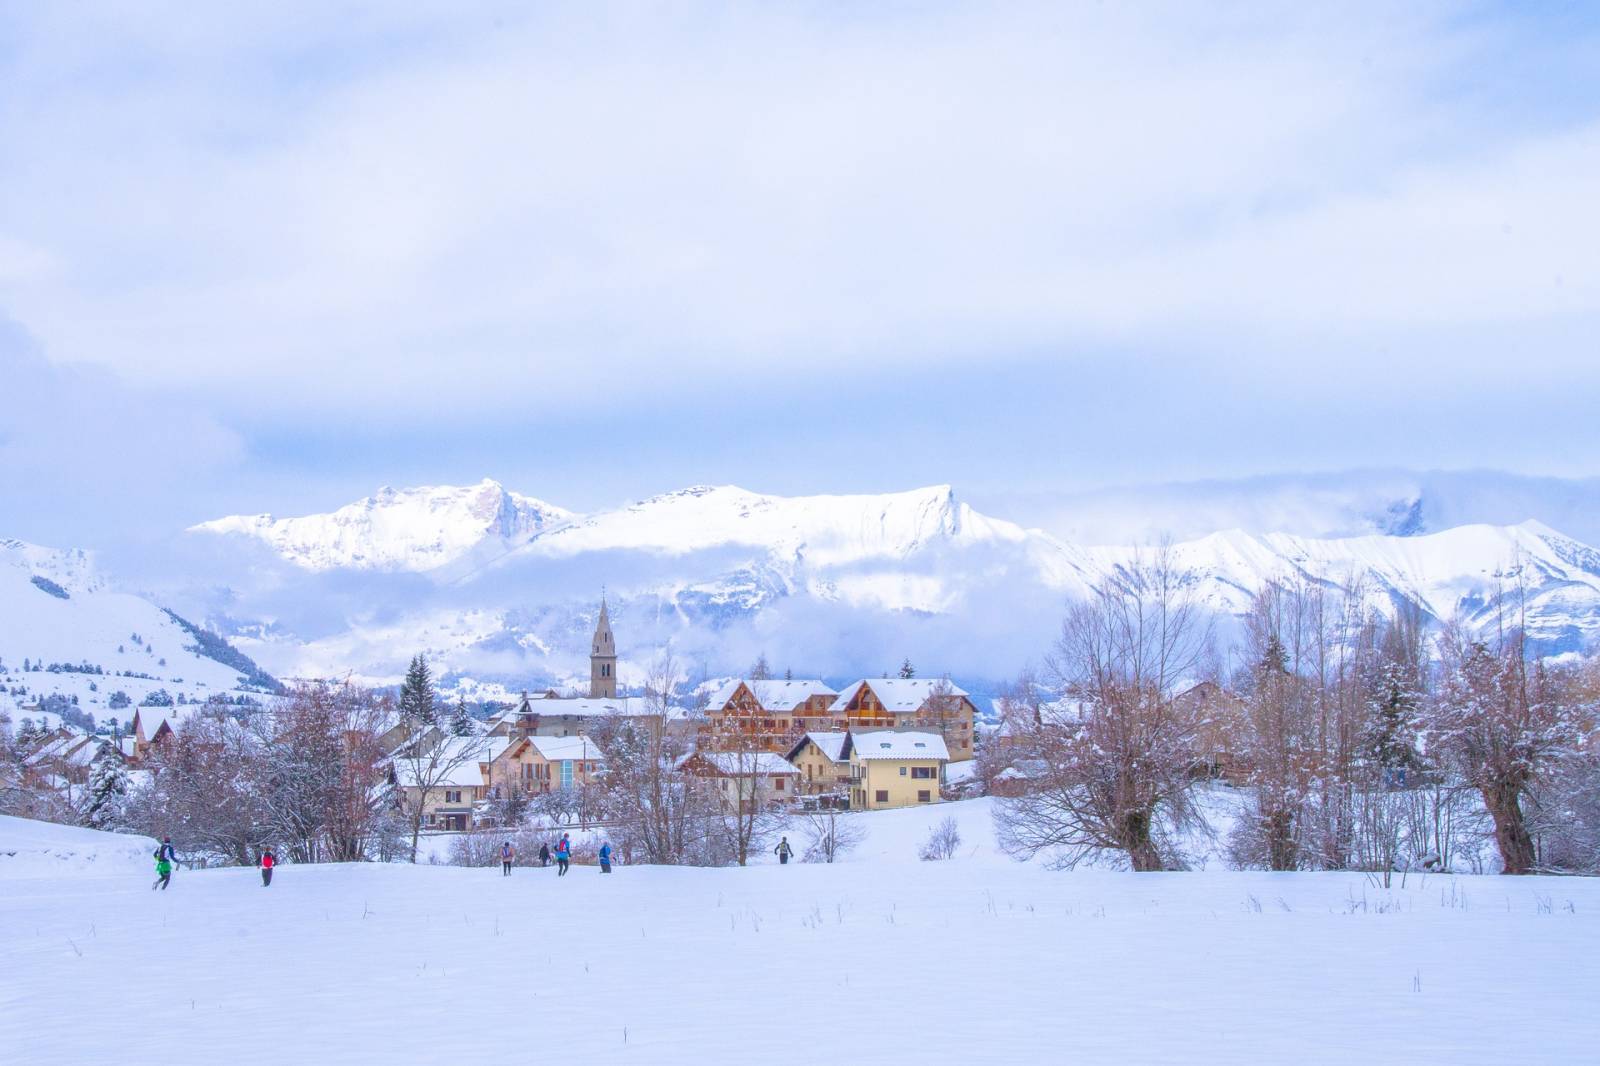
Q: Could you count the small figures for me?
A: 7